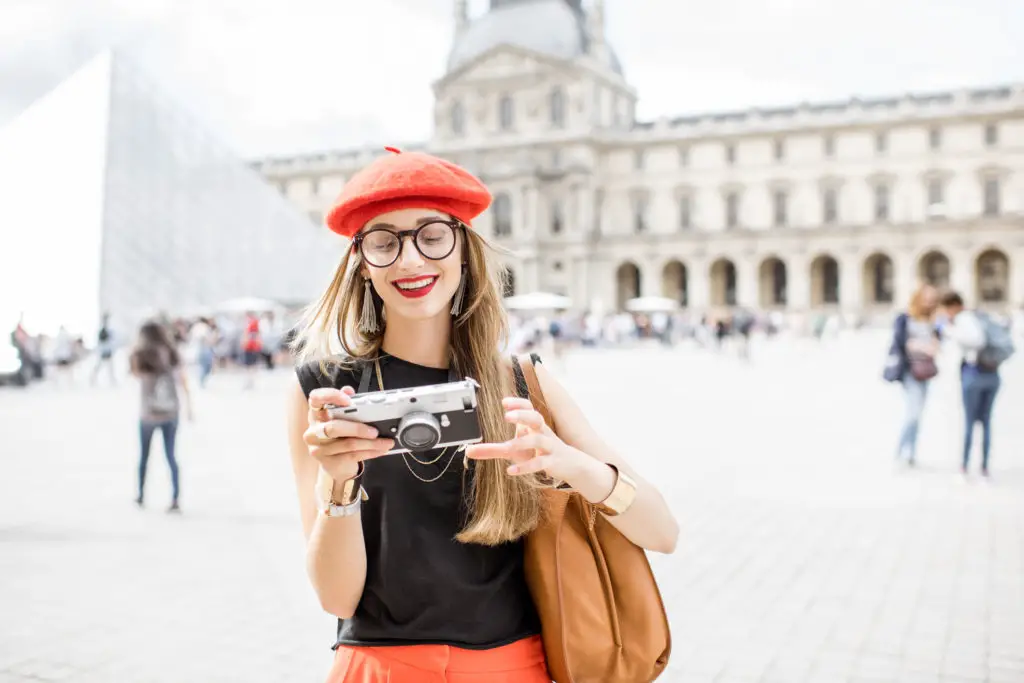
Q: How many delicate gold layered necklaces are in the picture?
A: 2